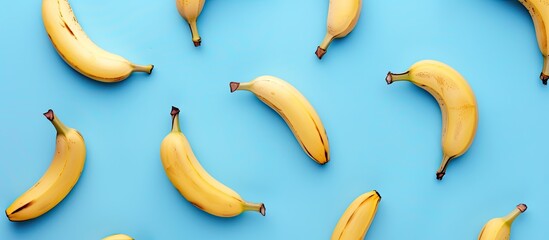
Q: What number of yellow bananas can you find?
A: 11